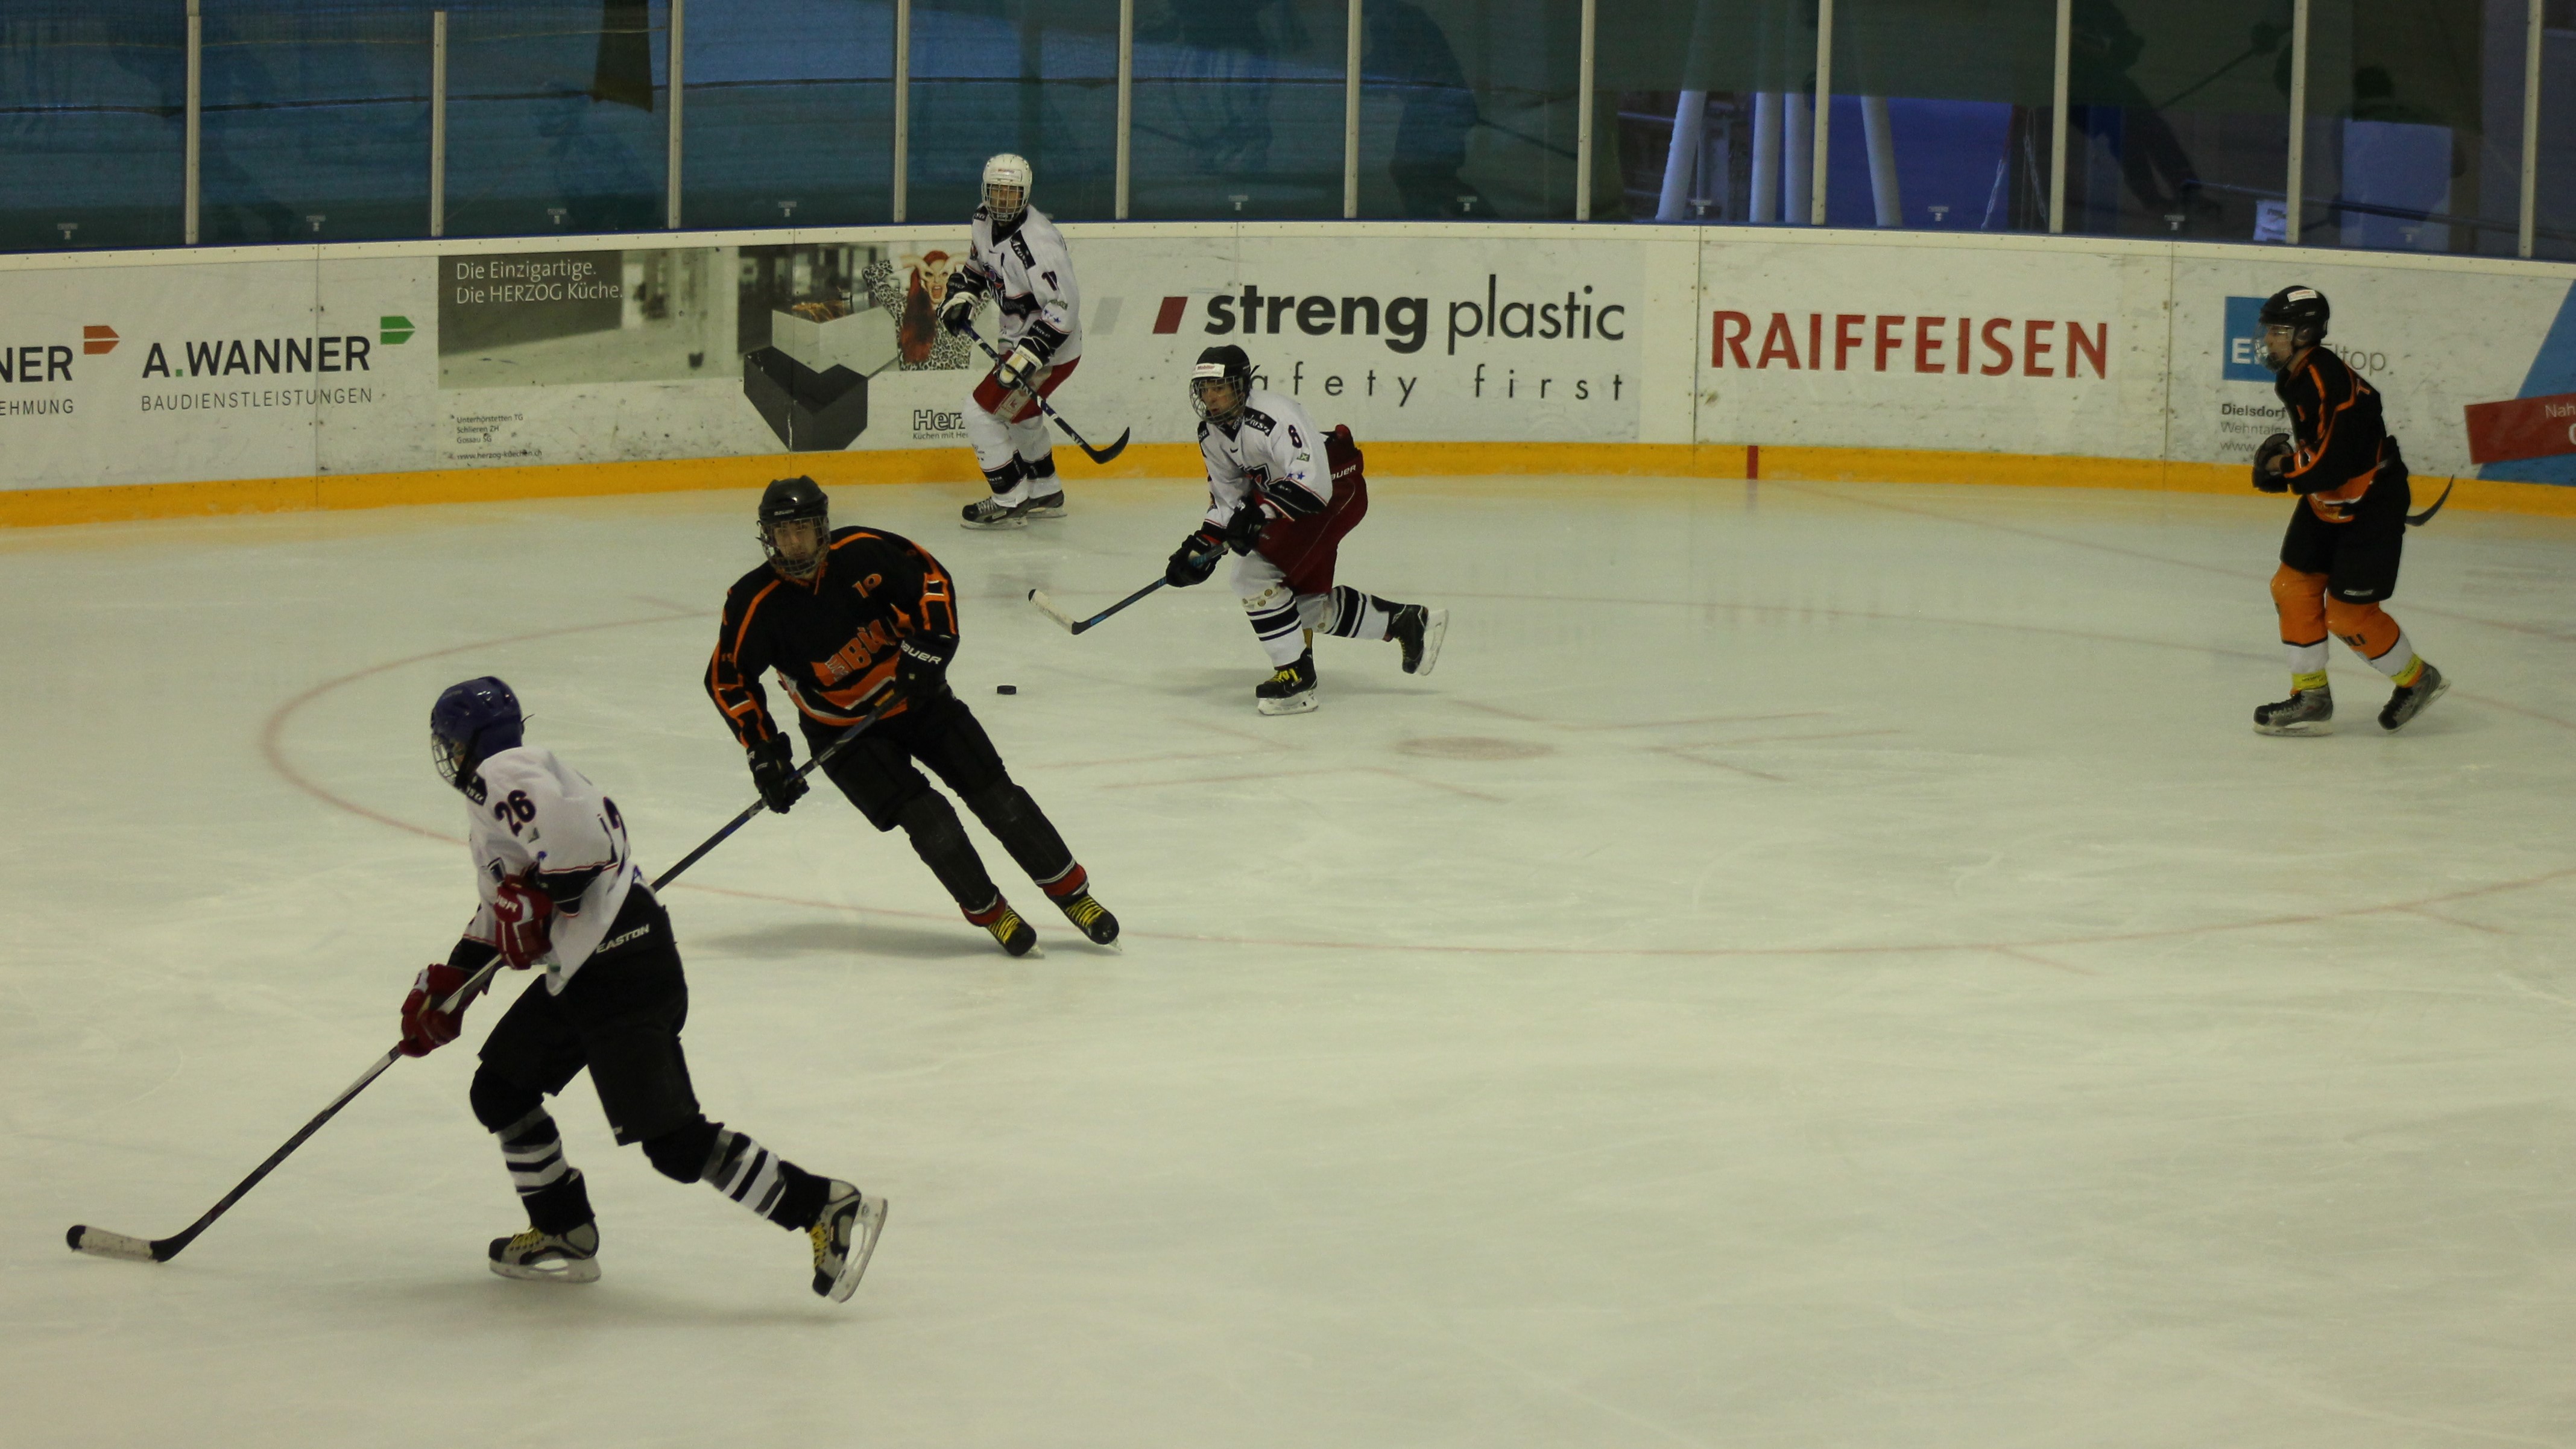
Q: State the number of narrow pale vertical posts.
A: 11